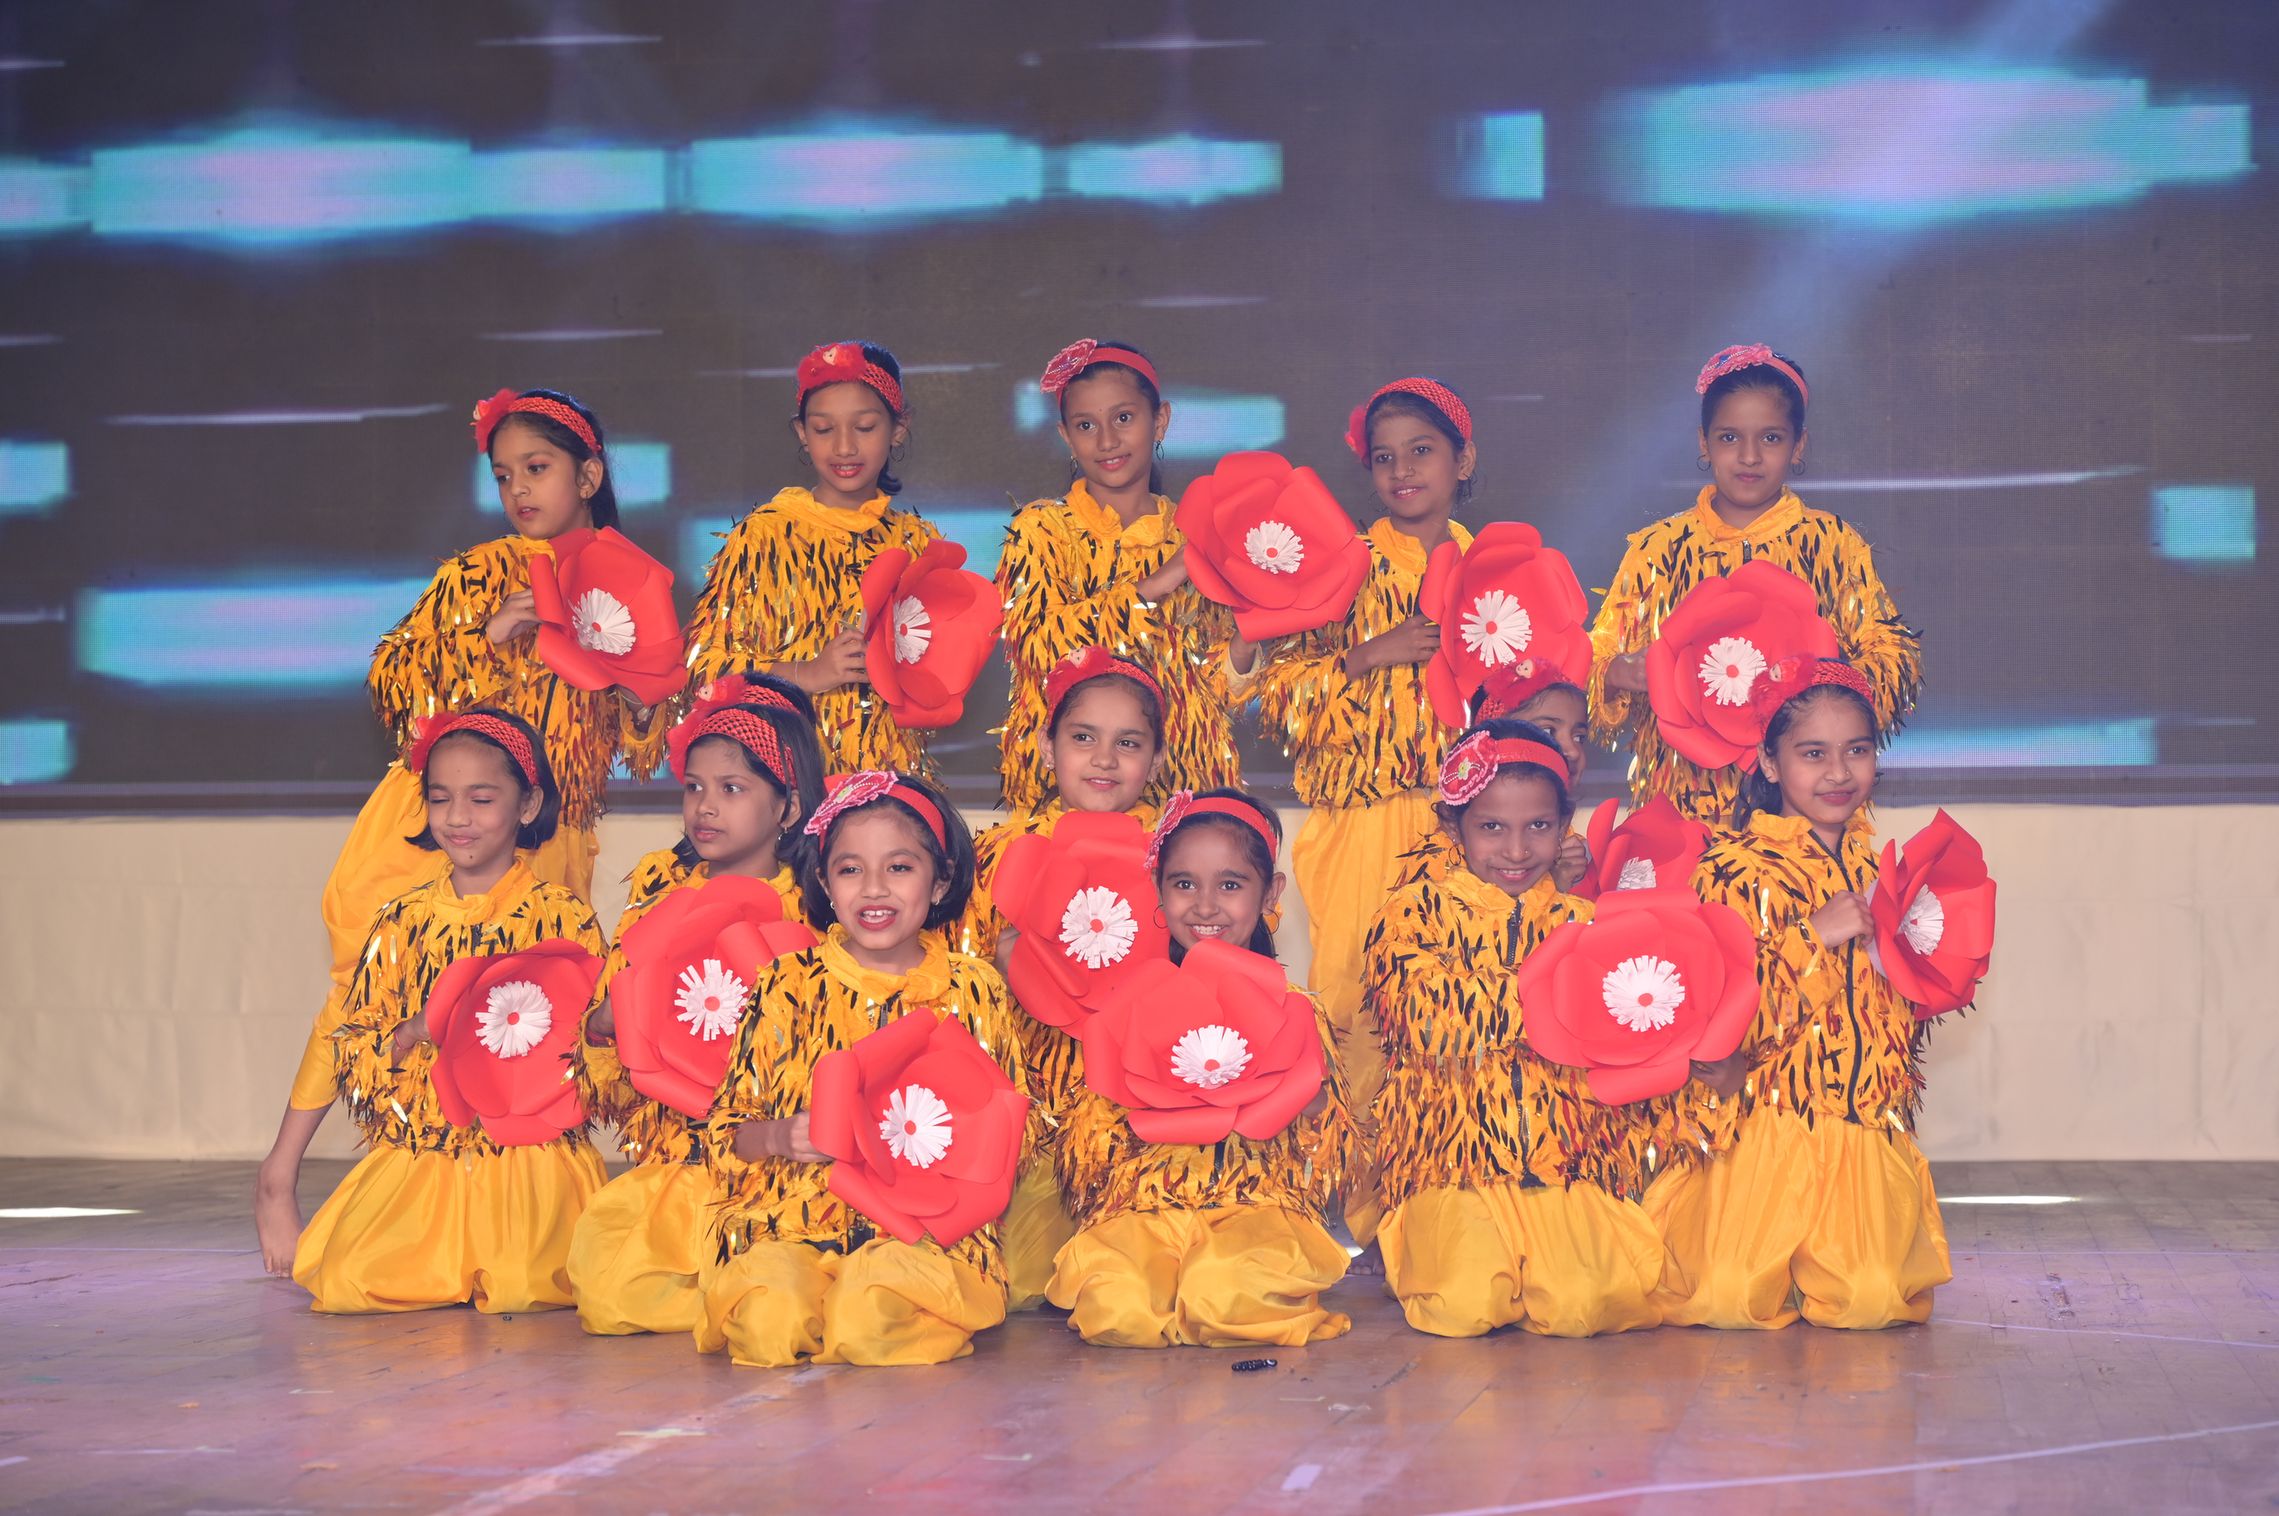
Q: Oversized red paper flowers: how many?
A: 13